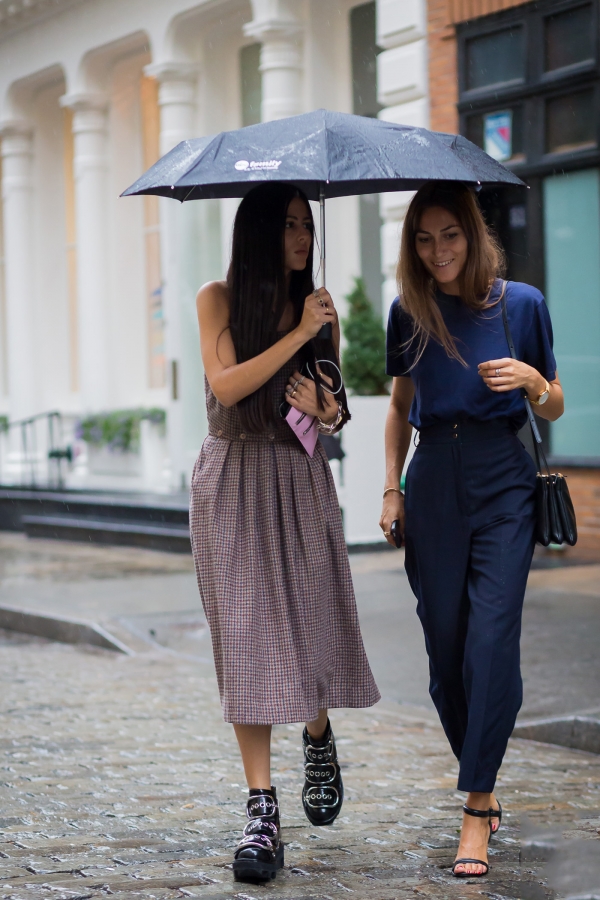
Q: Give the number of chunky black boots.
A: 2